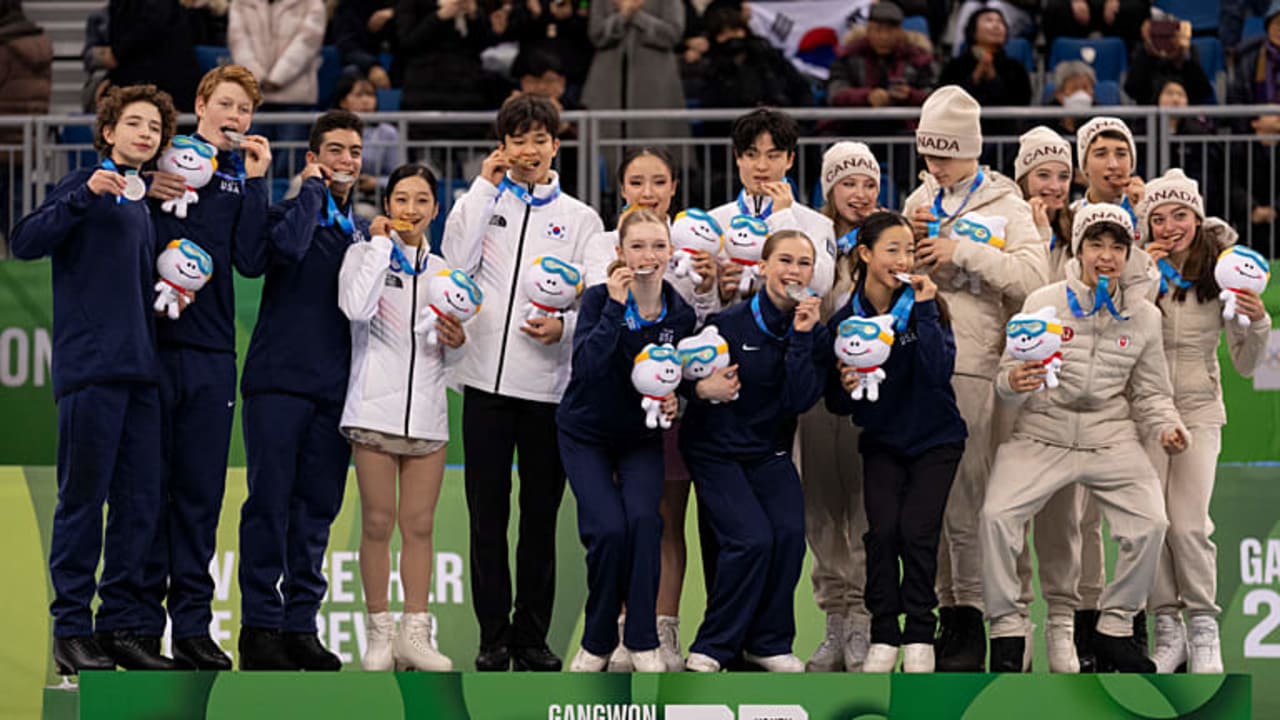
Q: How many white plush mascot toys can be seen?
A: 12